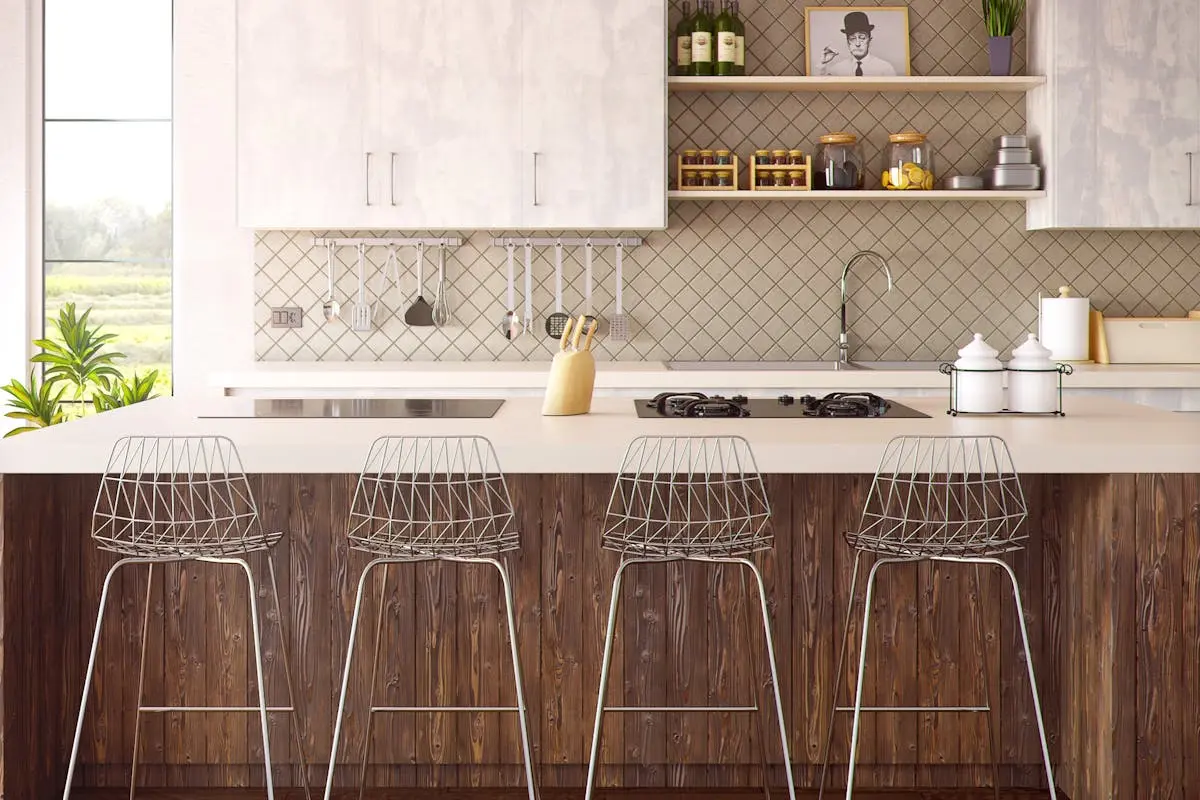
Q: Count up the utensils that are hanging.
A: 10